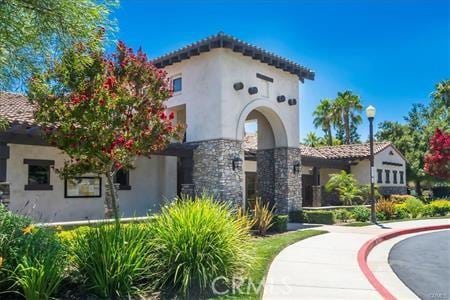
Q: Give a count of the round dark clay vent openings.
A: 4